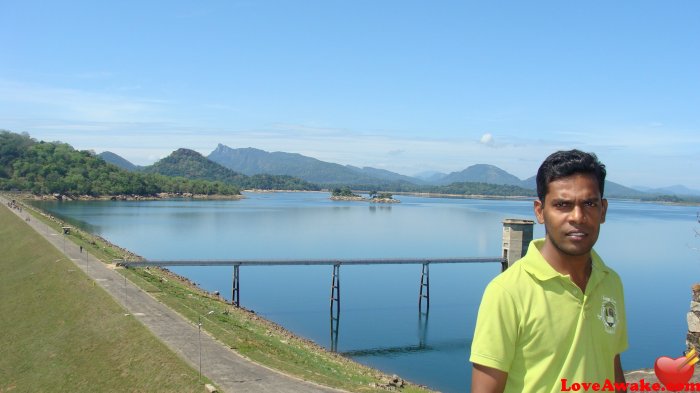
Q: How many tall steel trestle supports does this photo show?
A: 3